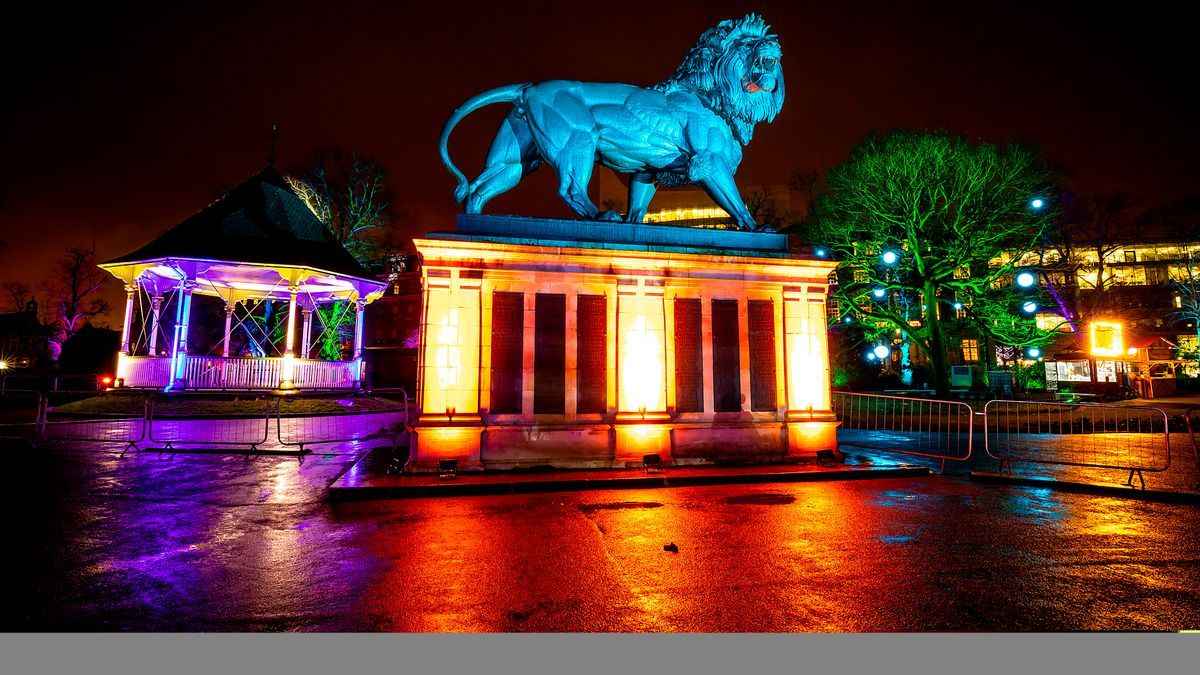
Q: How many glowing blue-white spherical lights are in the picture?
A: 11